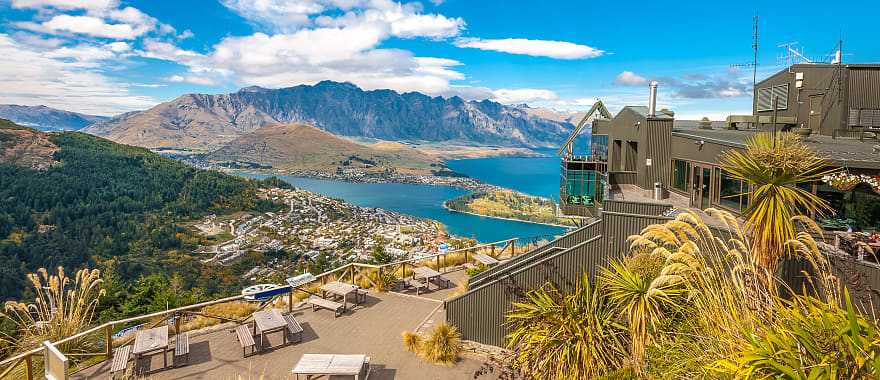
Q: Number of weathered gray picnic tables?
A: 6